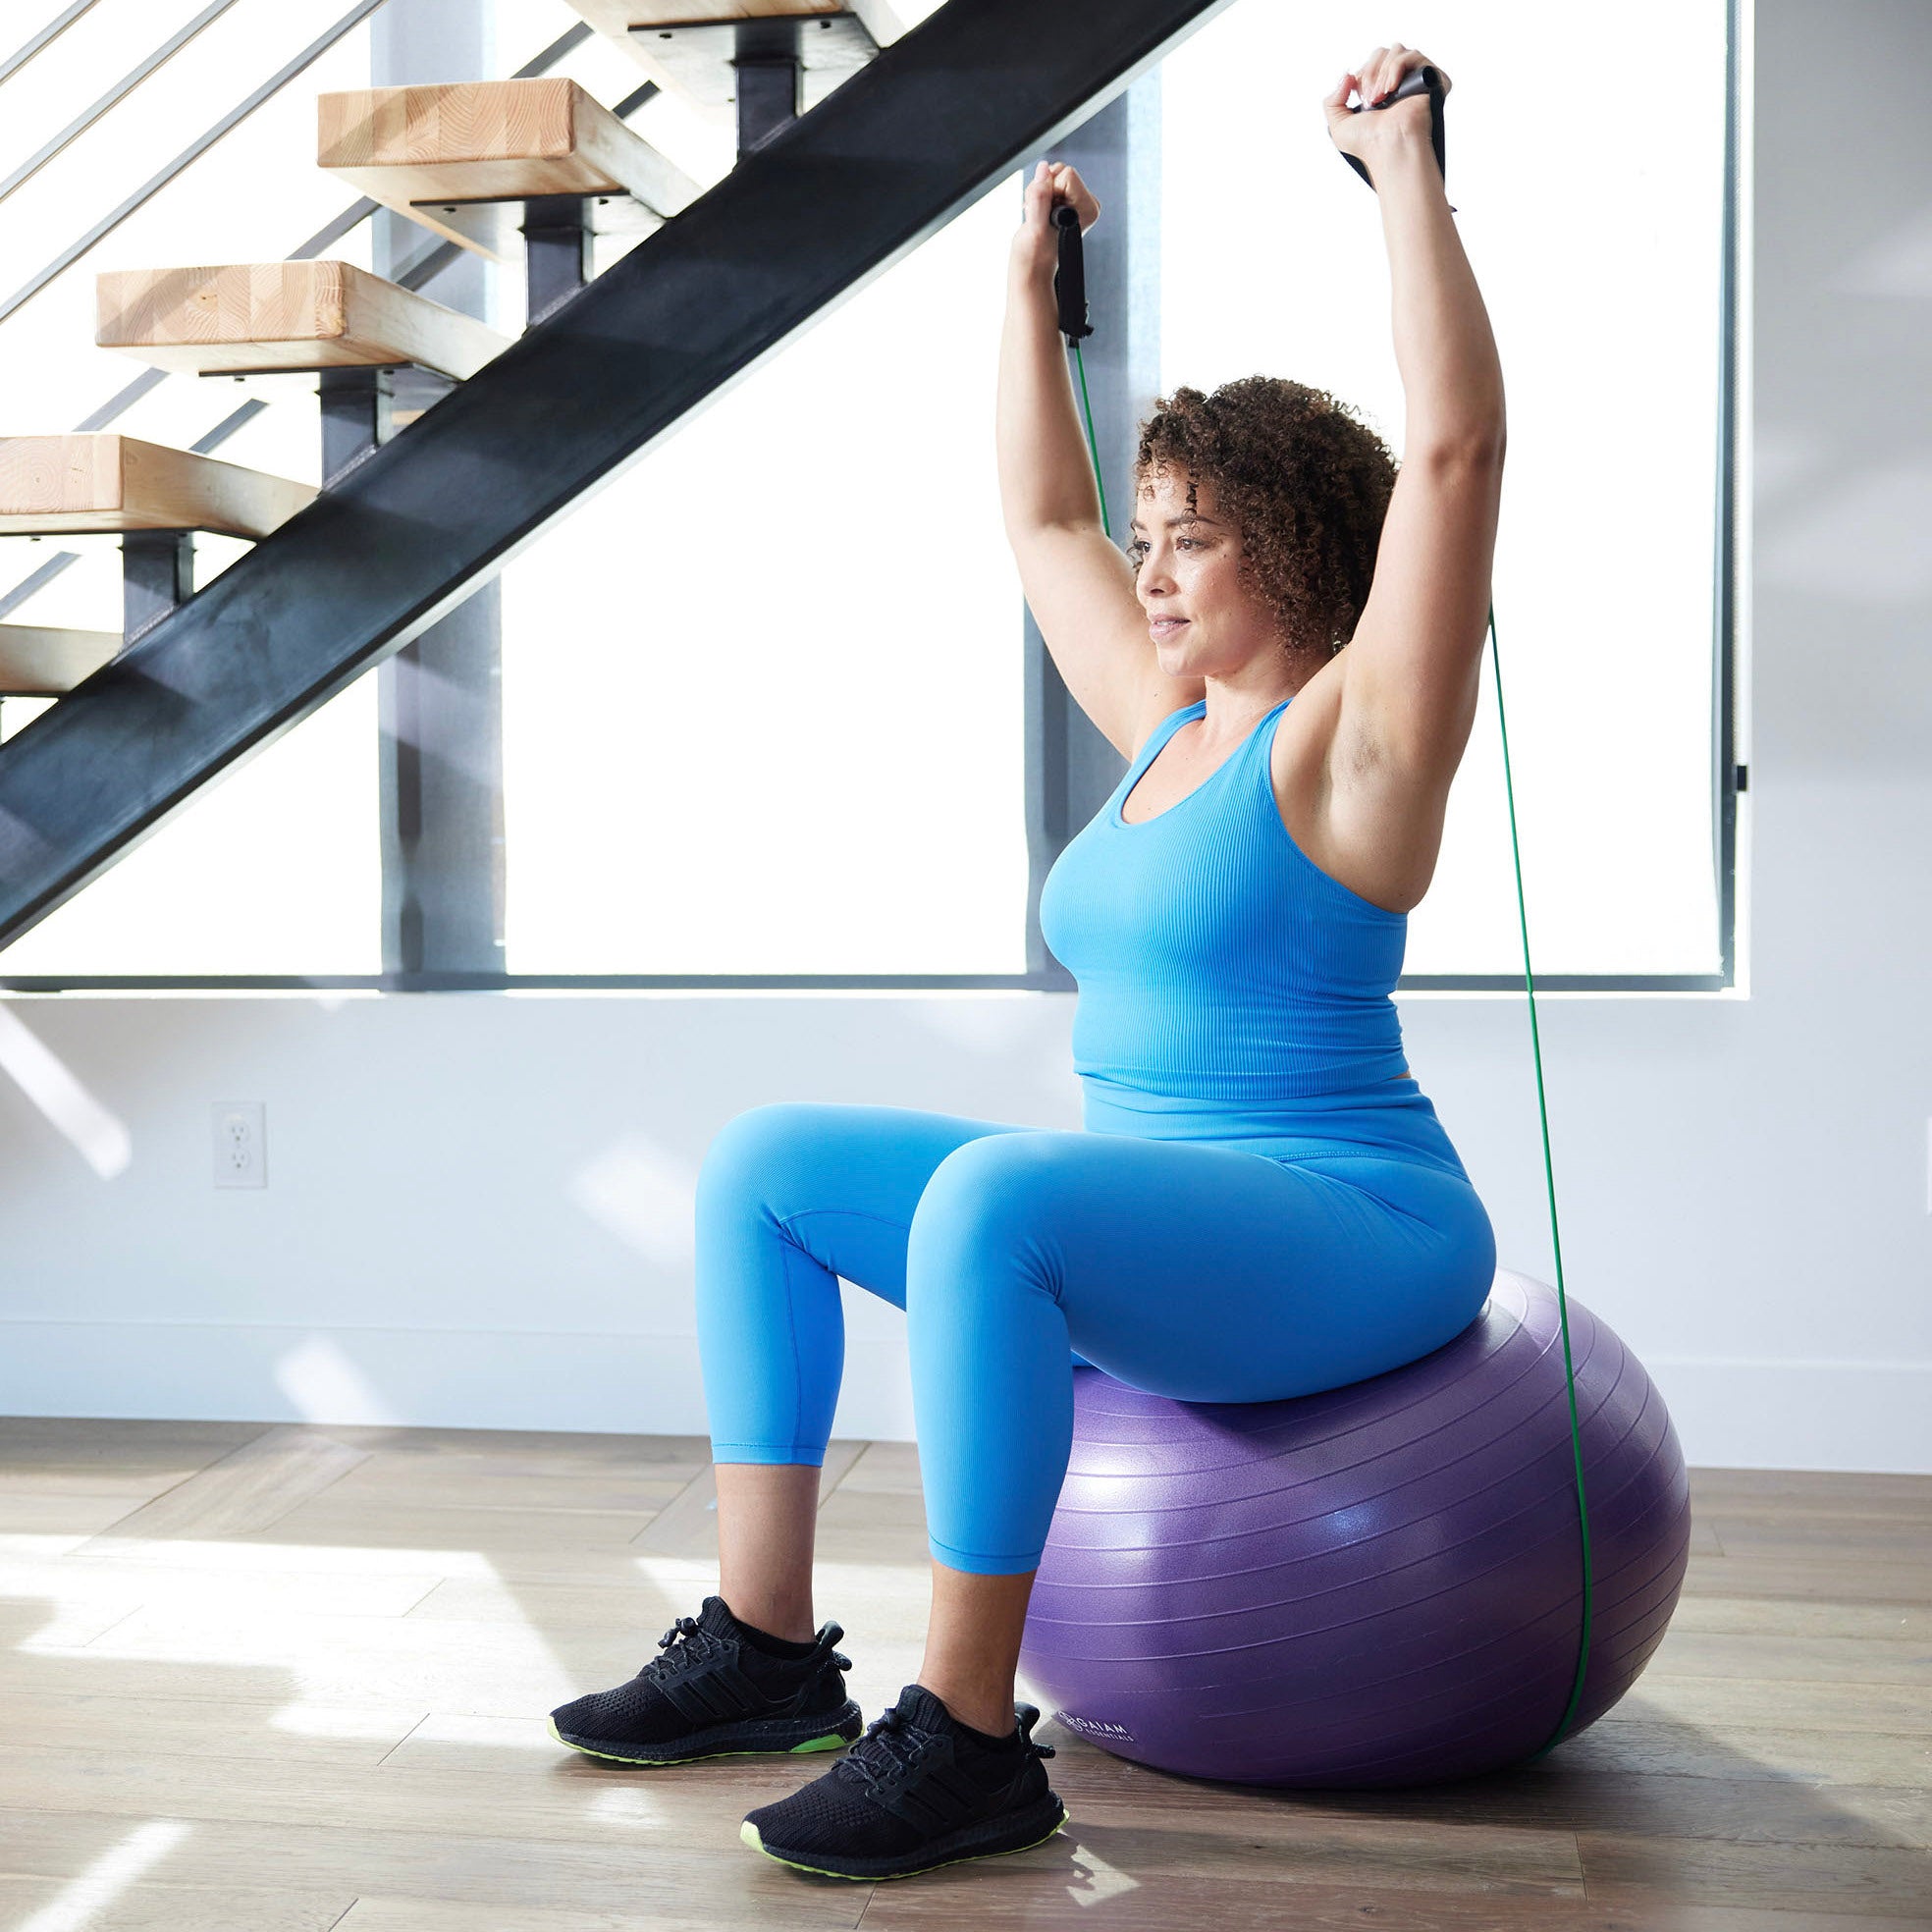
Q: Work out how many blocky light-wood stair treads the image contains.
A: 5